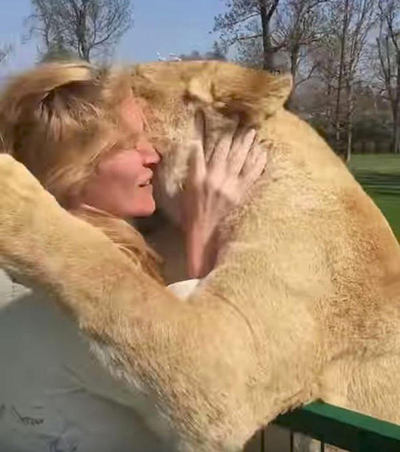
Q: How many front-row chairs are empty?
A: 0